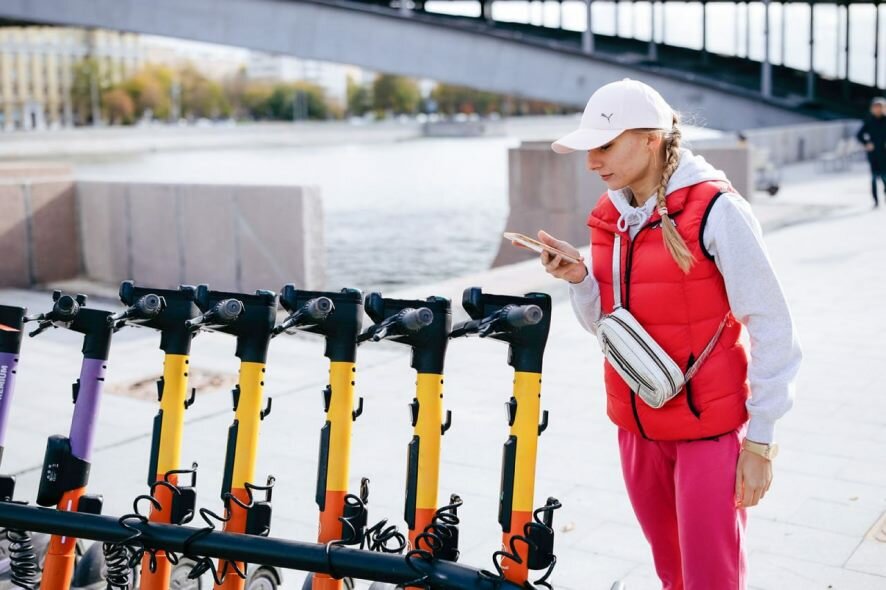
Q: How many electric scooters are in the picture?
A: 7